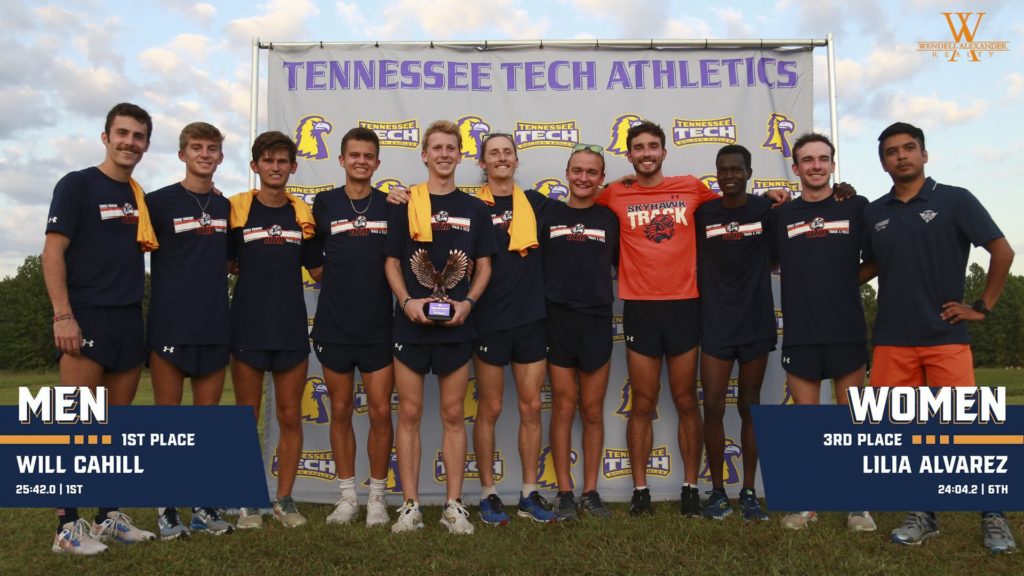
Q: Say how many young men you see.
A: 11